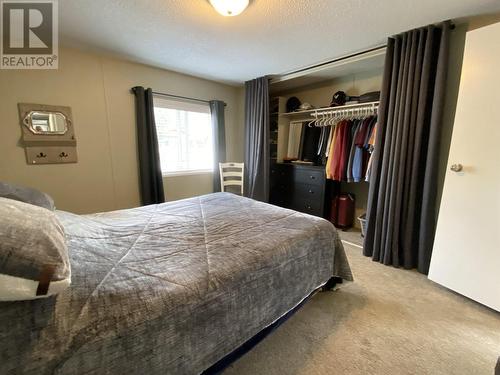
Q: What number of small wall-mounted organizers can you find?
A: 1